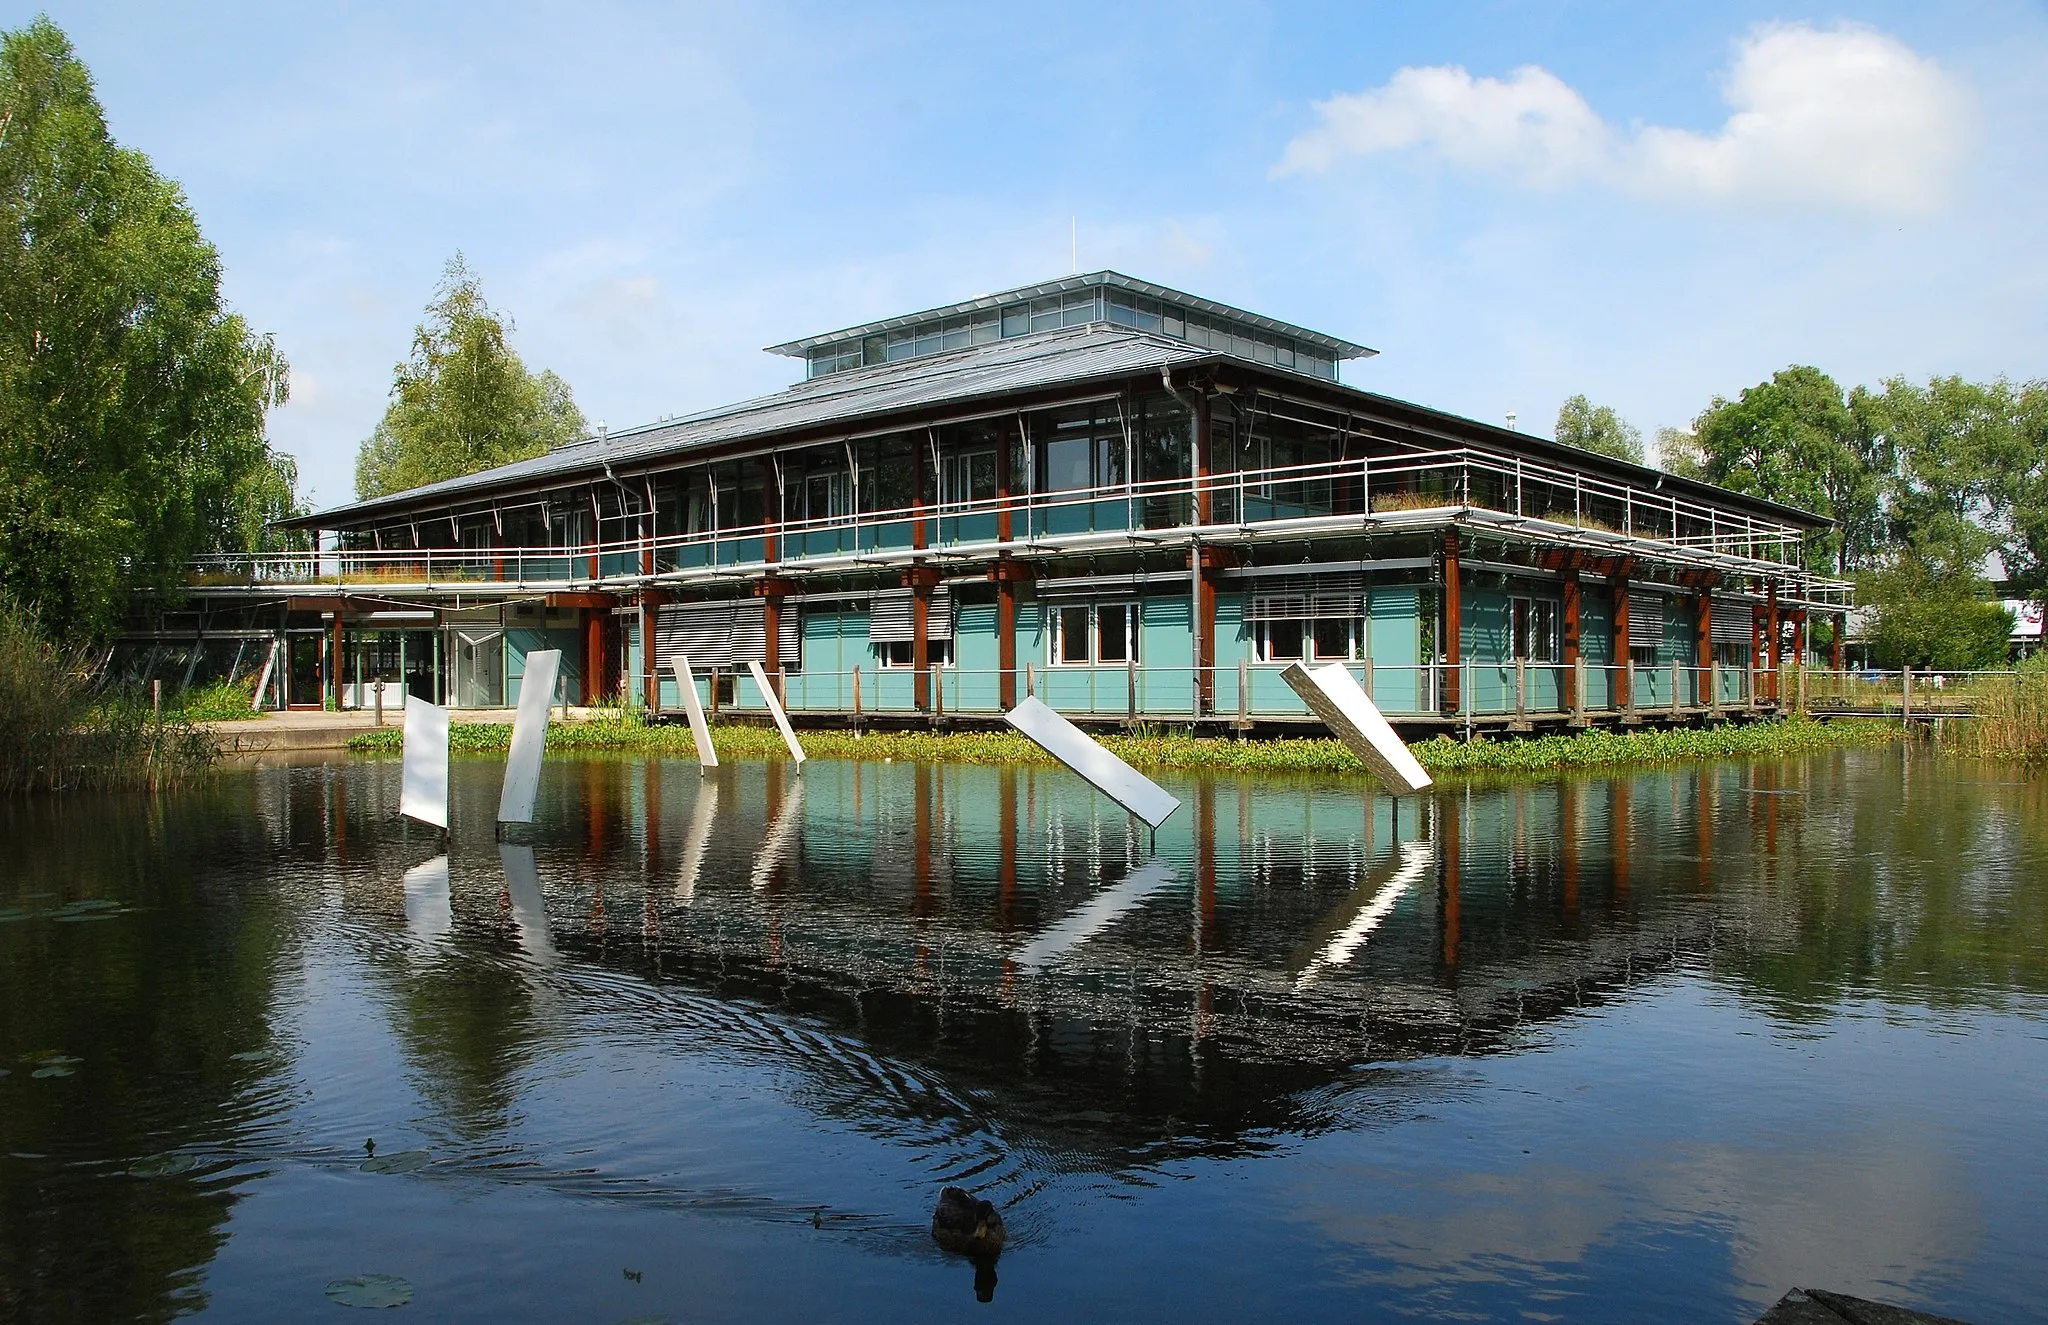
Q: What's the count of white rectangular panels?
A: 6